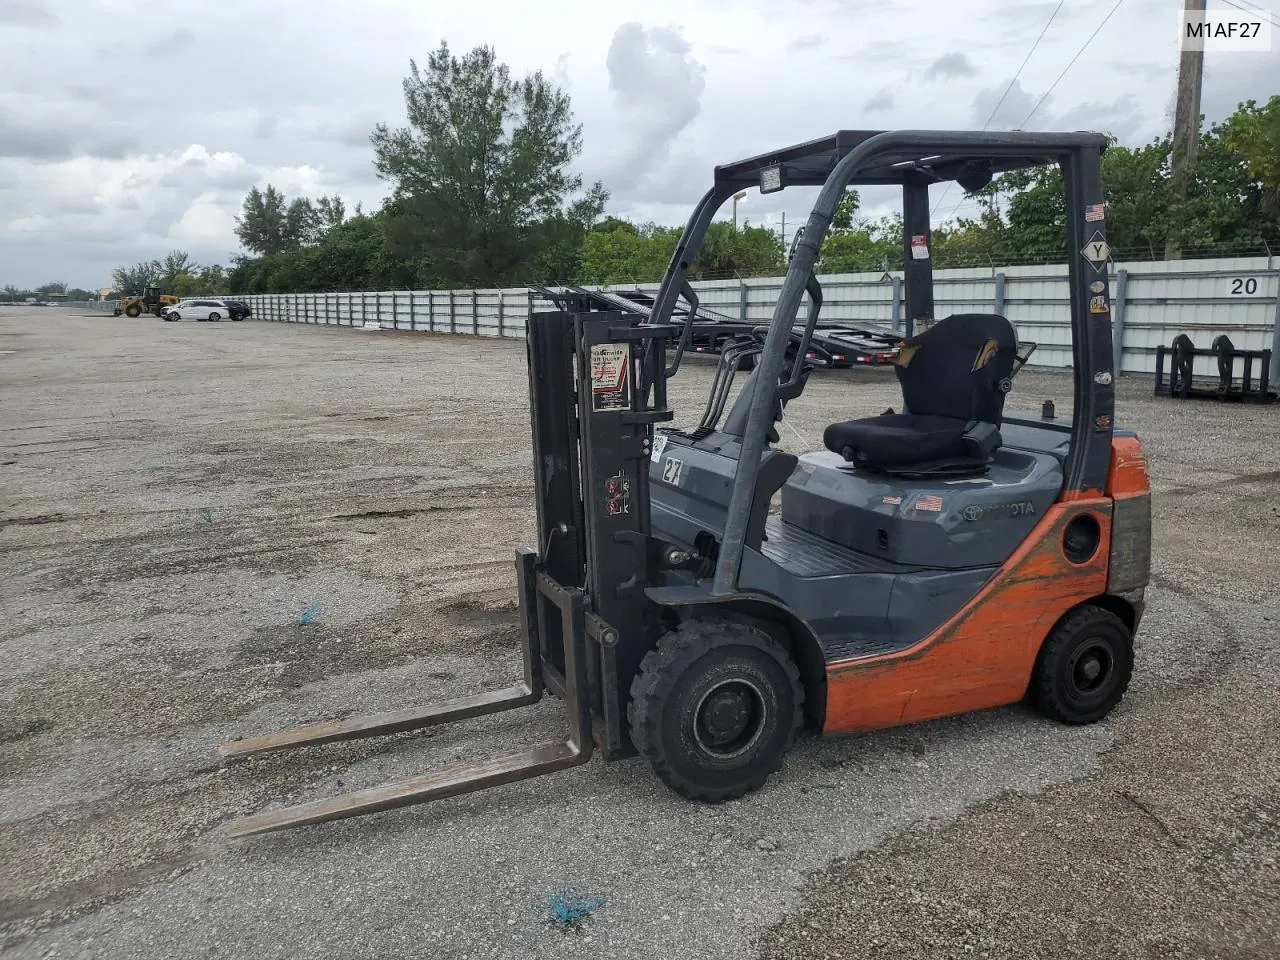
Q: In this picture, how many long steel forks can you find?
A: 2